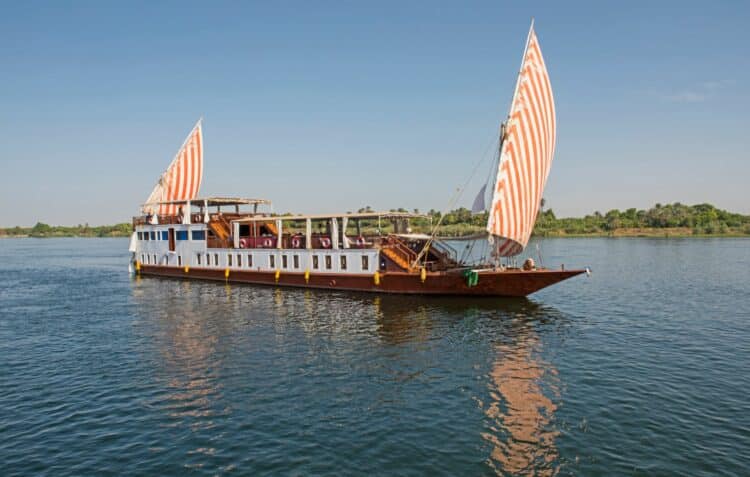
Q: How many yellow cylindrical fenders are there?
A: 7